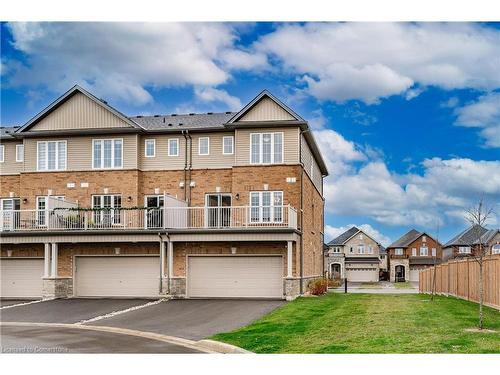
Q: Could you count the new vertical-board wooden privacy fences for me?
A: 1